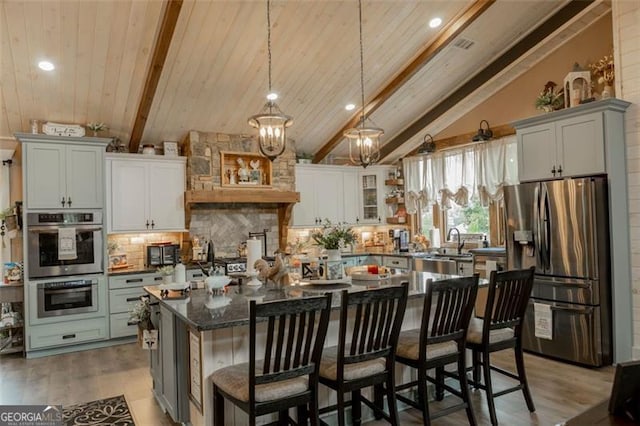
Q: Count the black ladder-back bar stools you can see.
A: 4